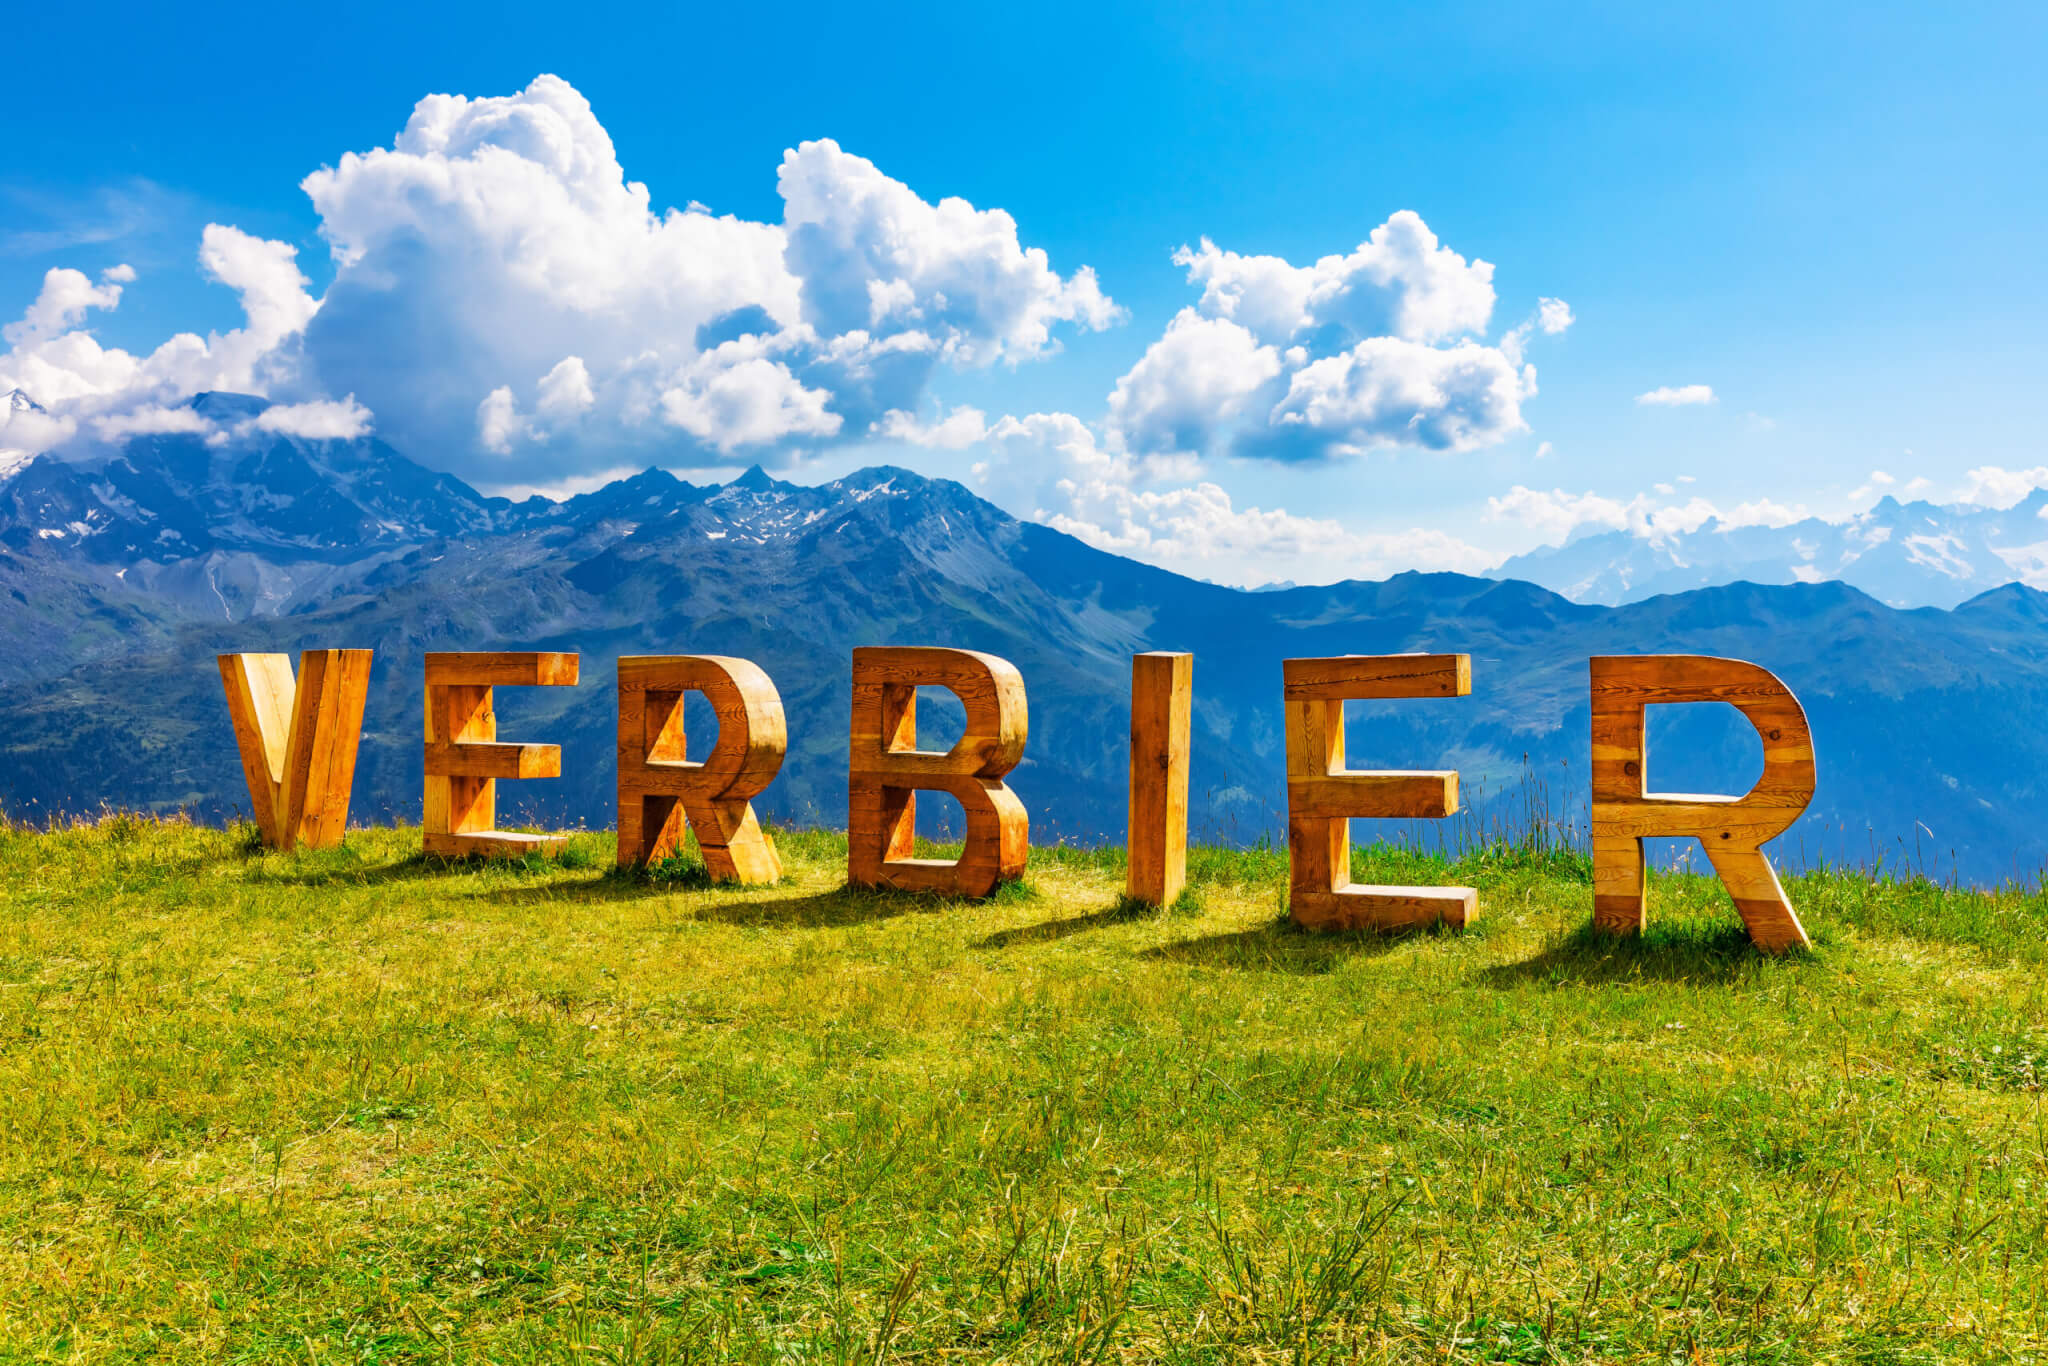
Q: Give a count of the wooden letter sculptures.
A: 7